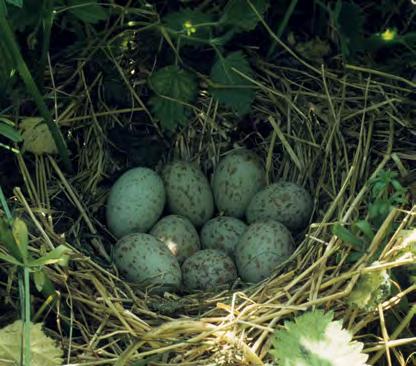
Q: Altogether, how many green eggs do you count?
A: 9